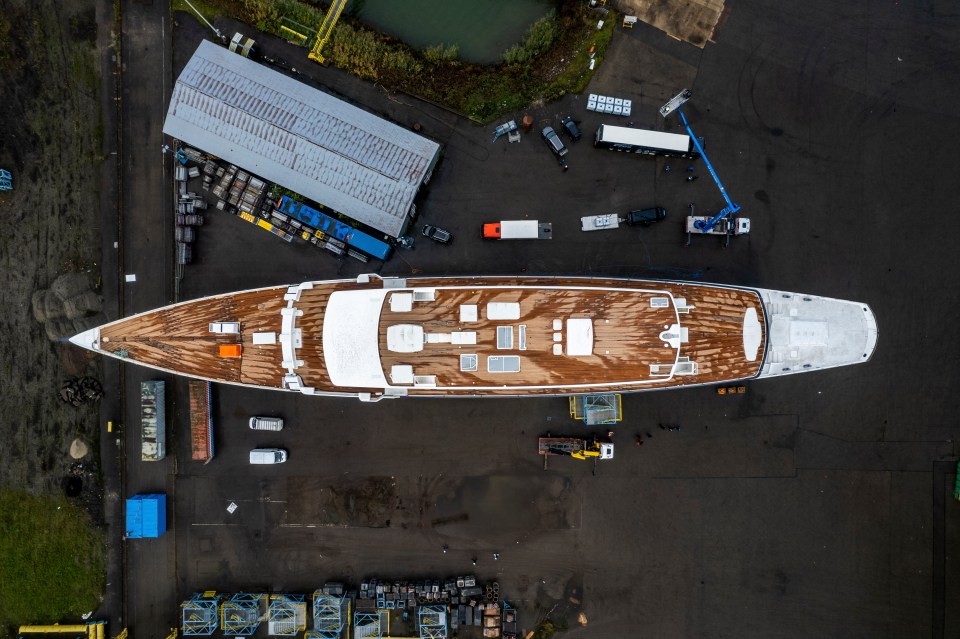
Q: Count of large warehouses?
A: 1